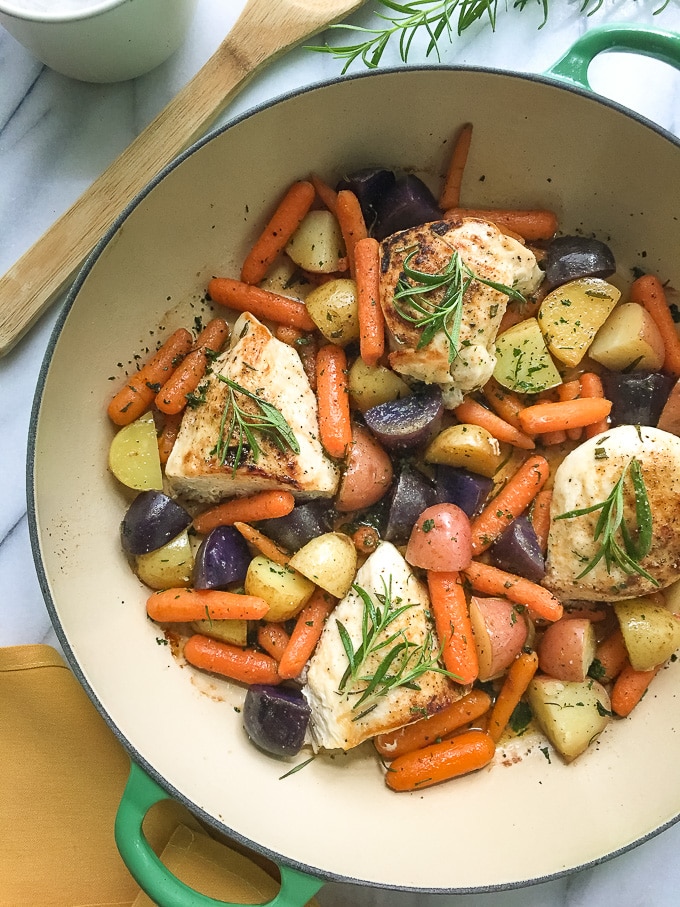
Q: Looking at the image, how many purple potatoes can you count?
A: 12